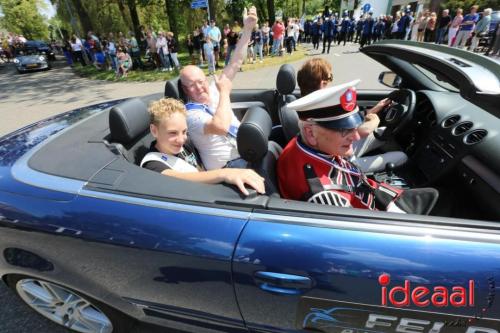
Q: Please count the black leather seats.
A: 4